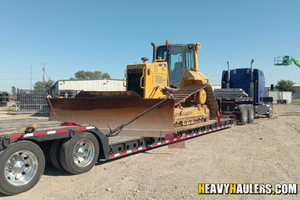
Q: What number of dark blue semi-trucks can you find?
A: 1